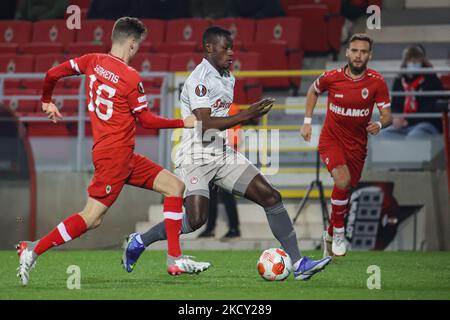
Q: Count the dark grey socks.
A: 2